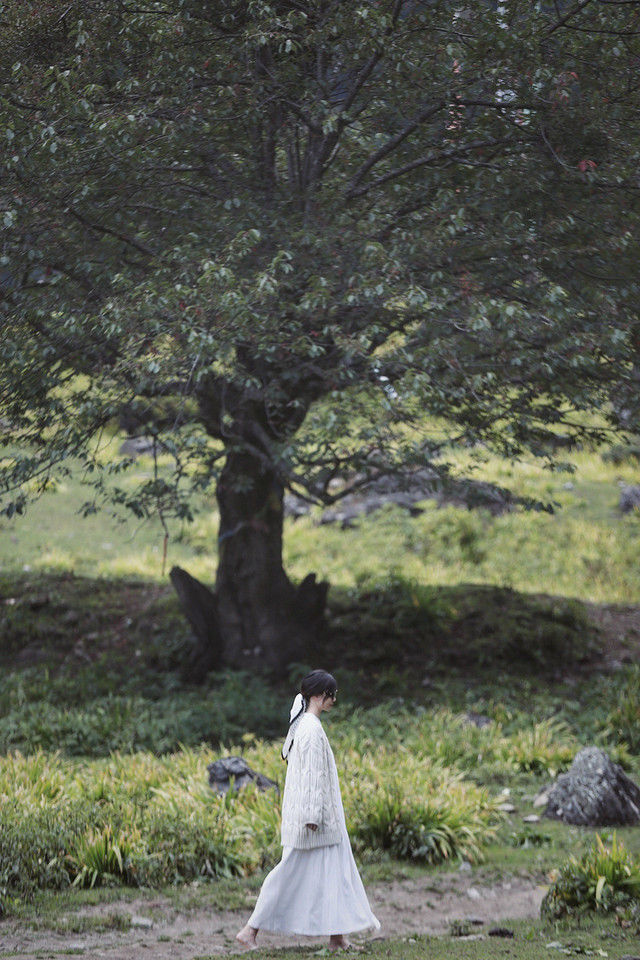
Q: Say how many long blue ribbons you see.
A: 1